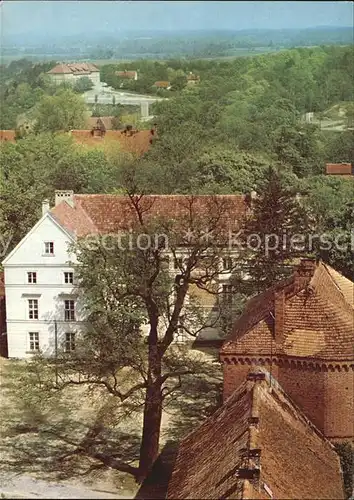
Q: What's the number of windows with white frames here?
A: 7